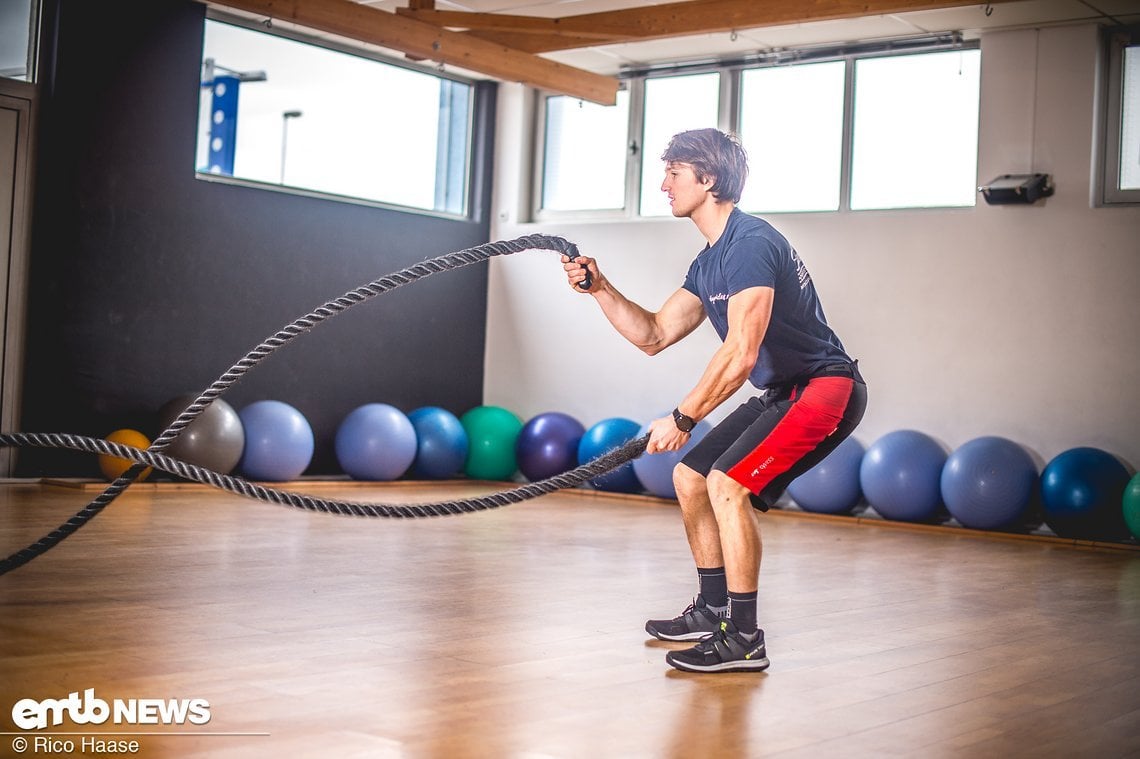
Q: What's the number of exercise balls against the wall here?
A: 14